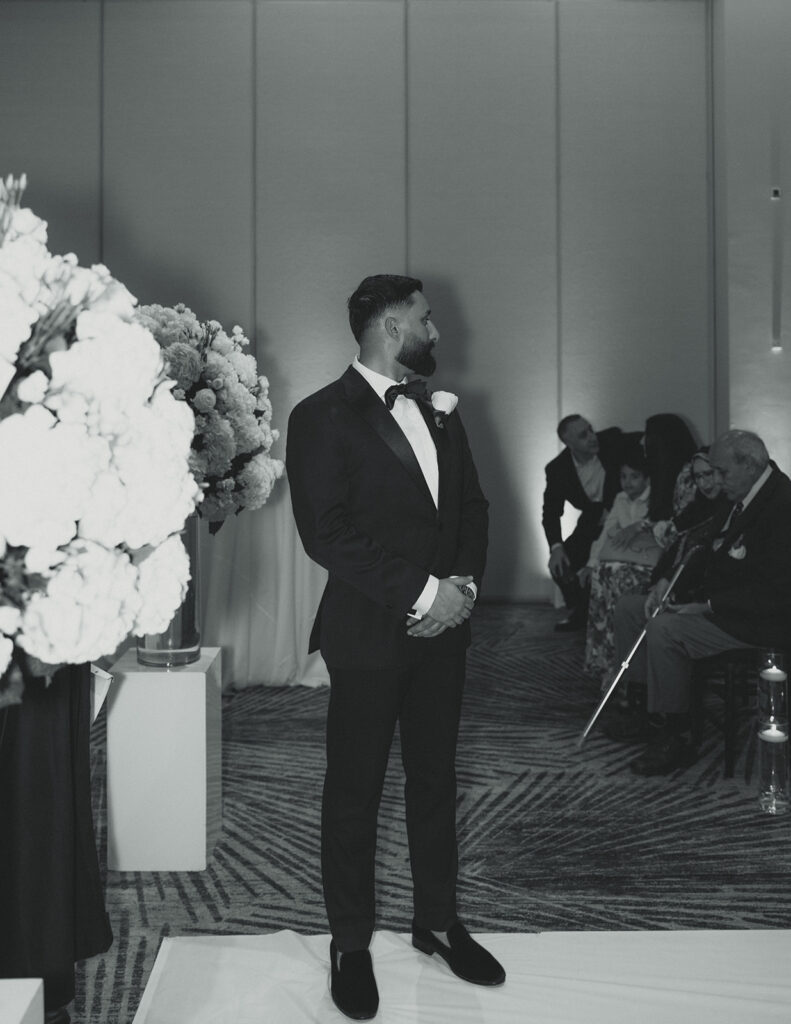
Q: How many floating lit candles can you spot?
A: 2